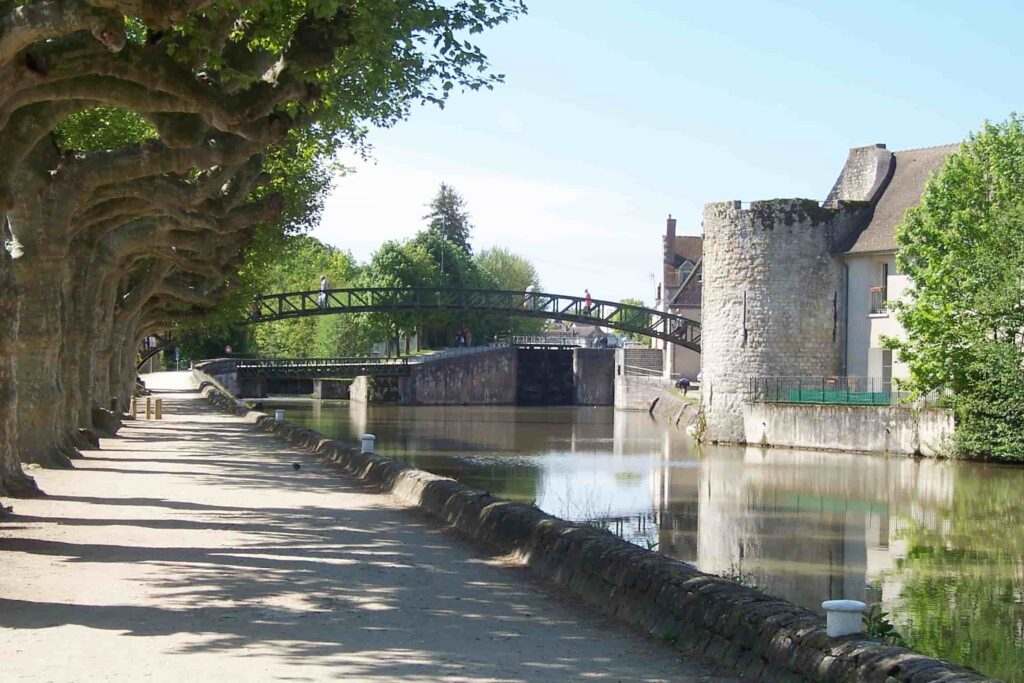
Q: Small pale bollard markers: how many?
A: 3